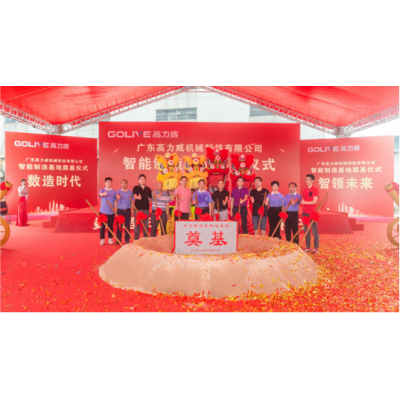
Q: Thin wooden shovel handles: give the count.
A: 12